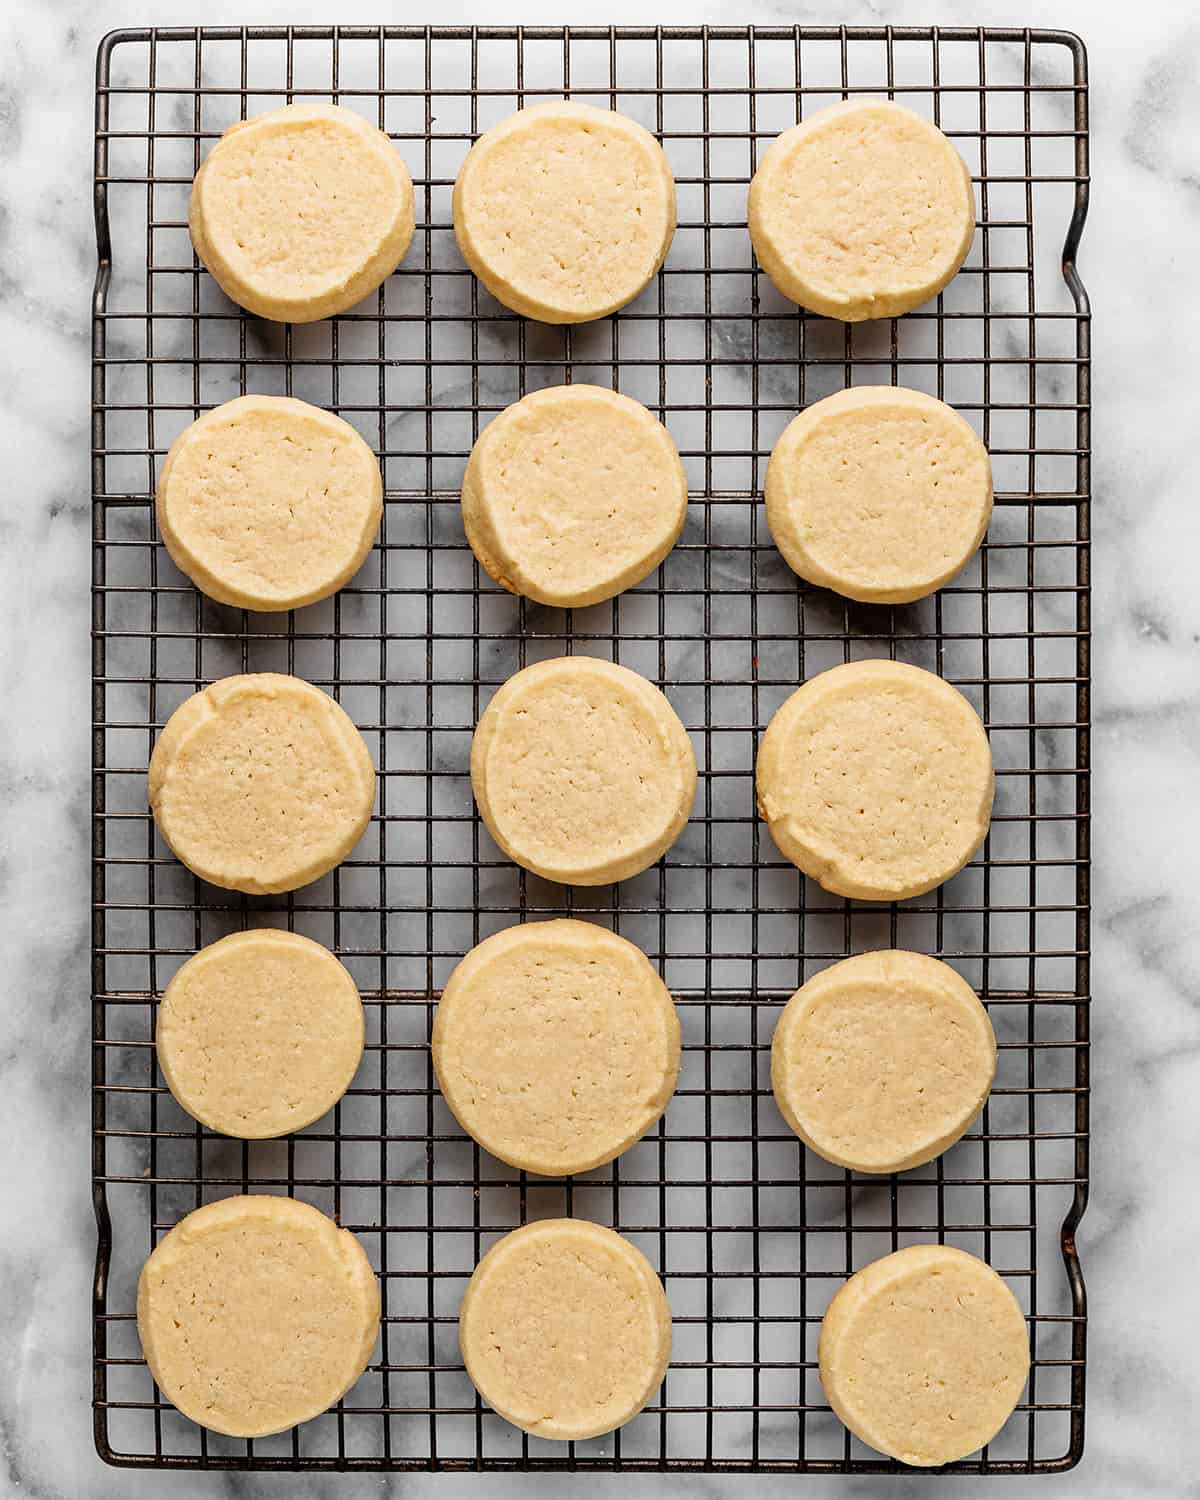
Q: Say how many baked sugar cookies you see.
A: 15